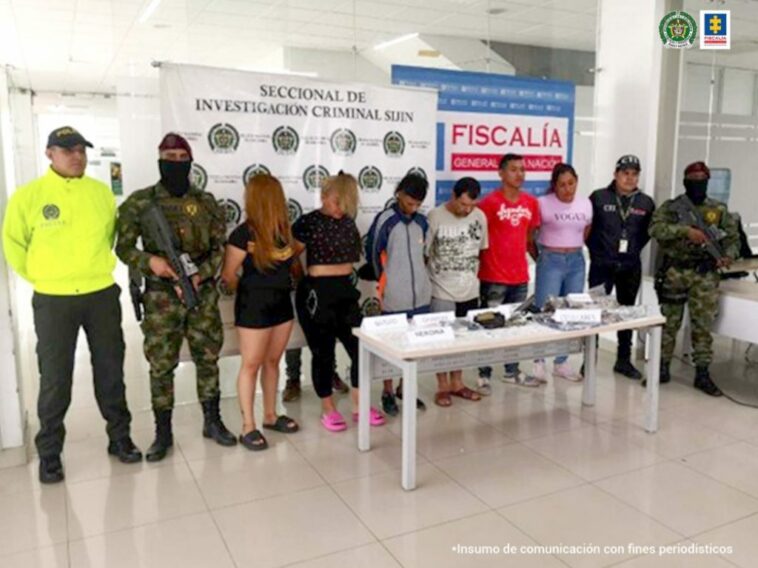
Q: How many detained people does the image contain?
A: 6